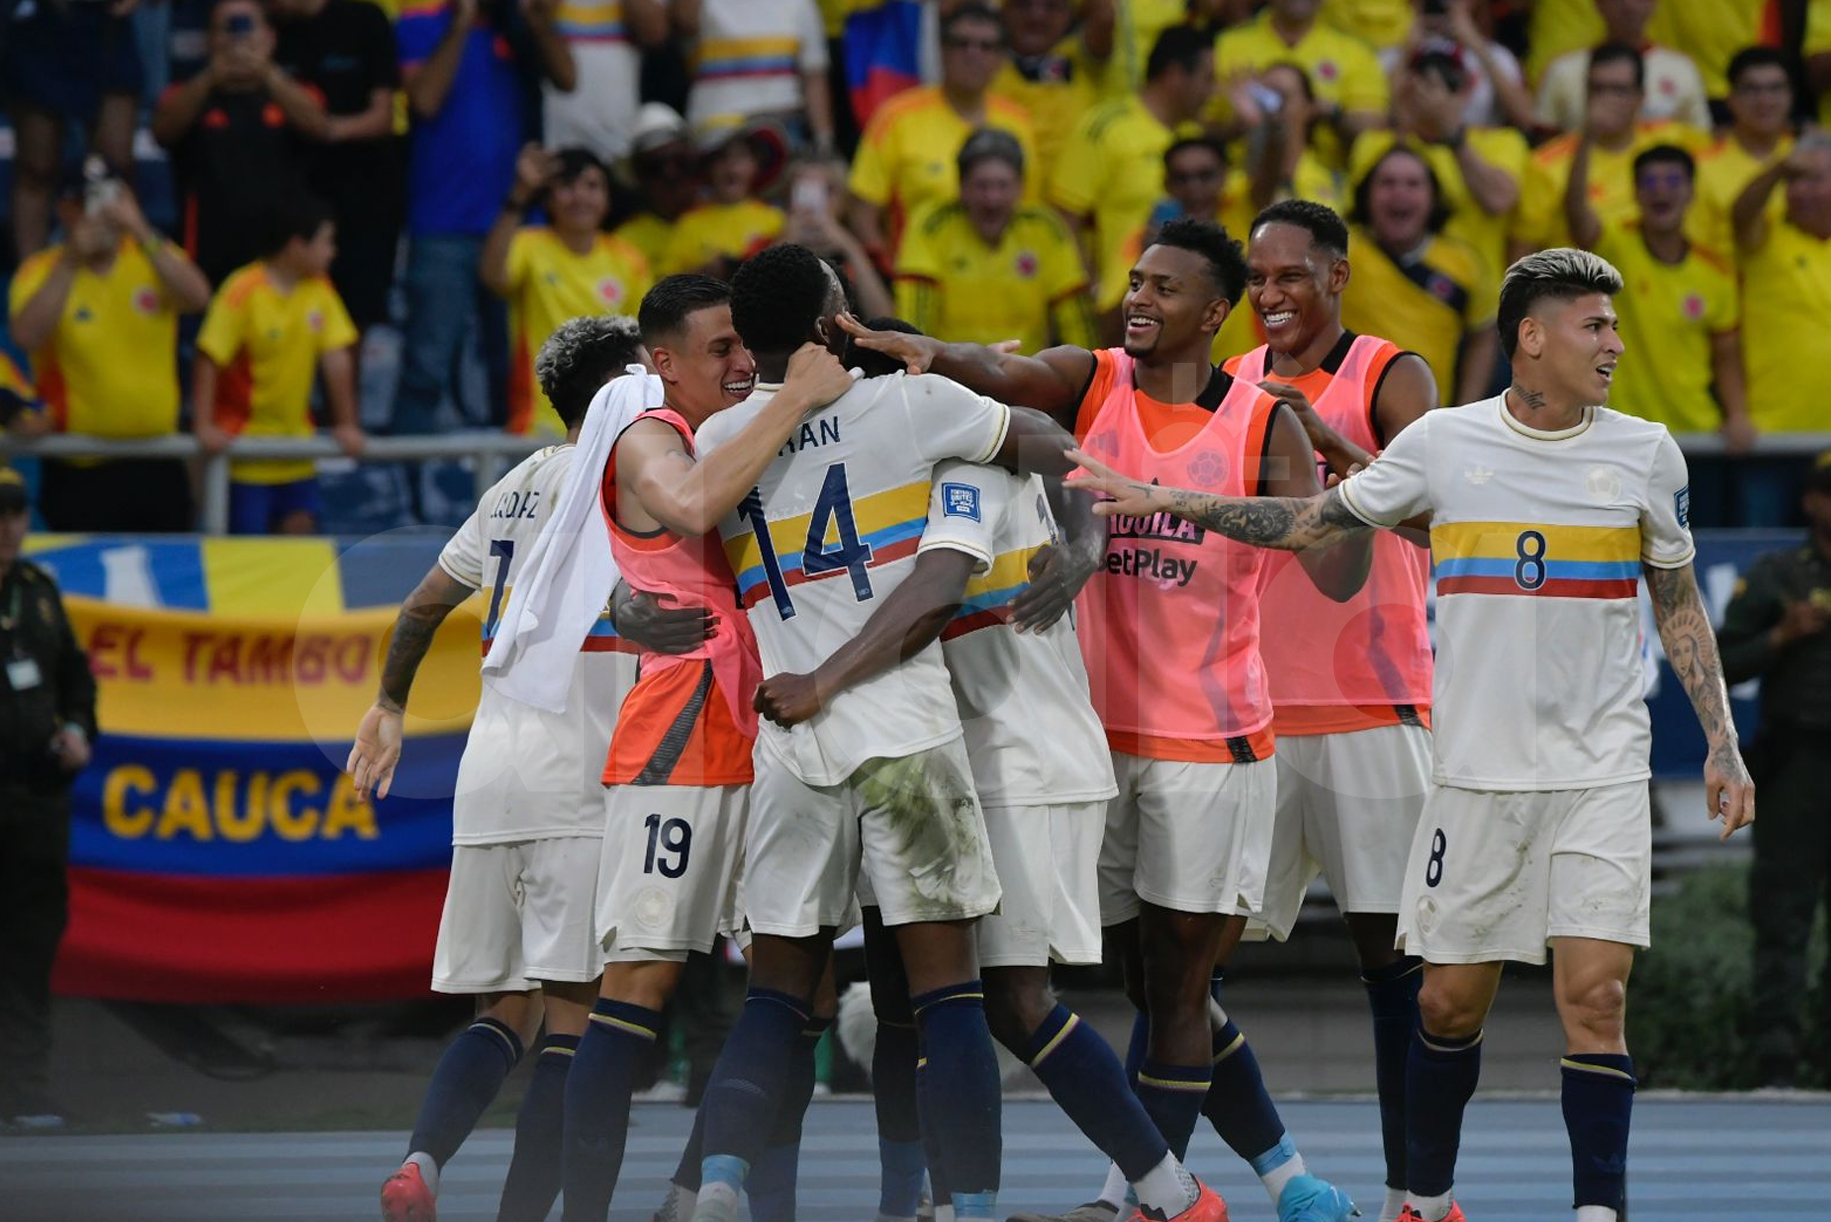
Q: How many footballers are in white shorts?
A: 7